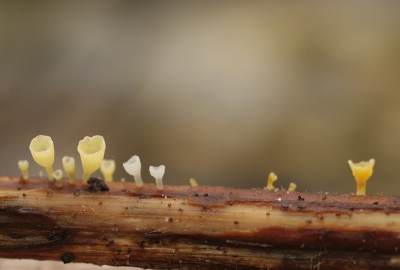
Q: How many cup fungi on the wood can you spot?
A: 12